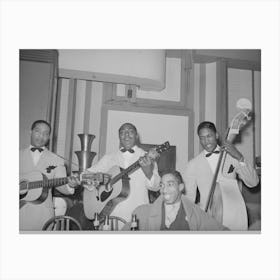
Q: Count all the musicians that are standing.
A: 3